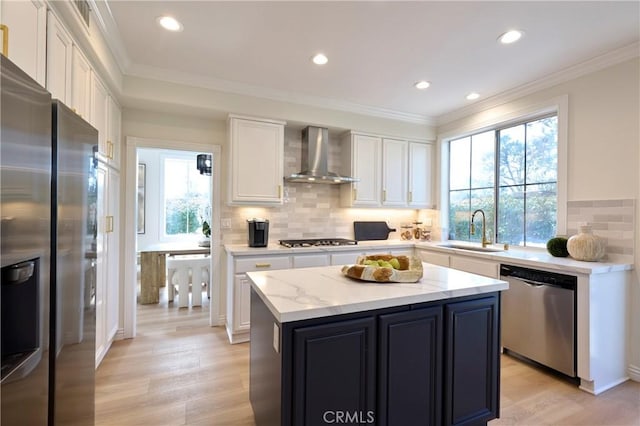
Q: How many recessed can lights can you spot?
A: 5